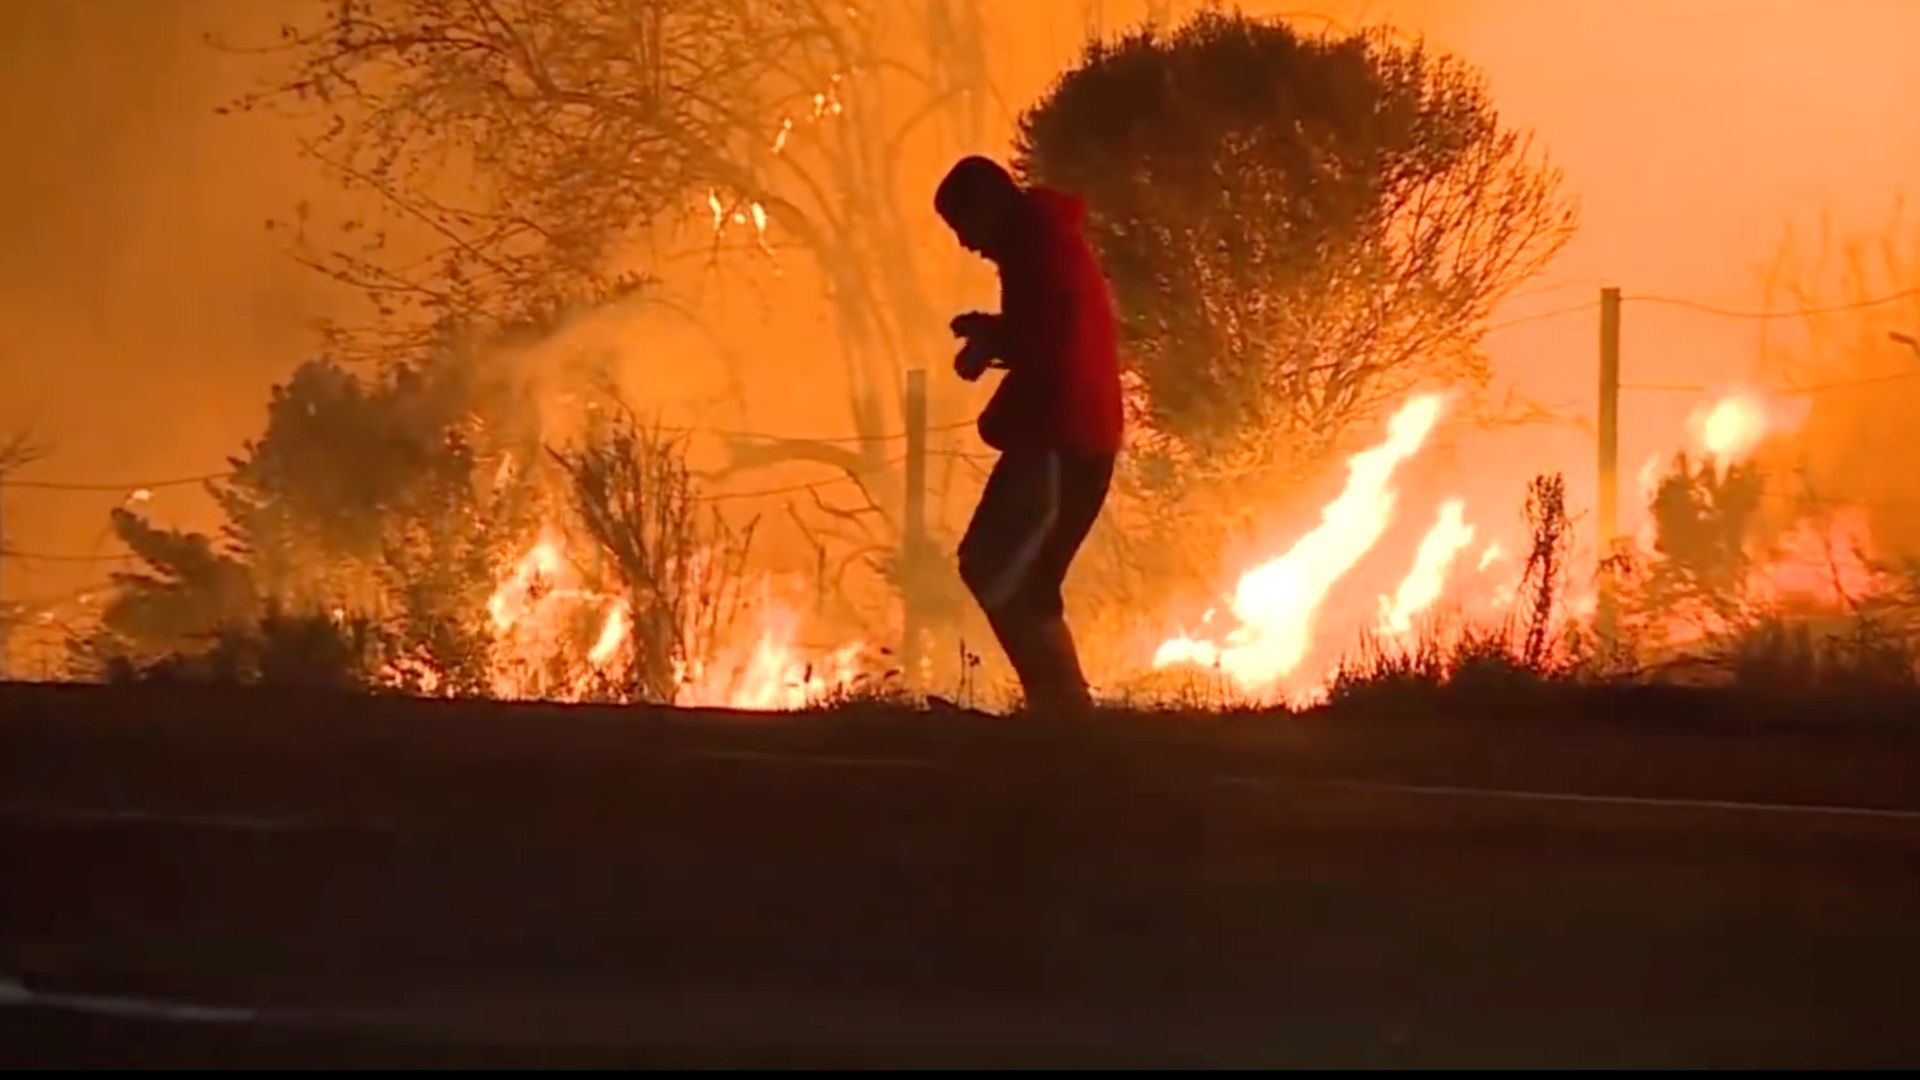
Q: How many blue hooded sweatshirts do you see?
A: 0